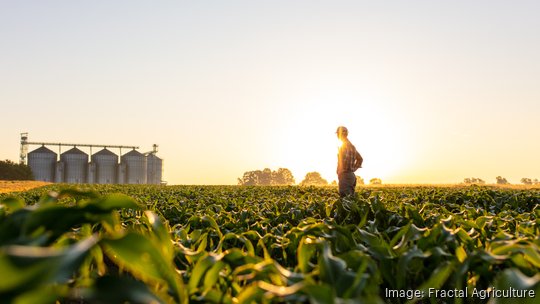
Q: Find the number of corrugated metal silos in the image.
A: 5